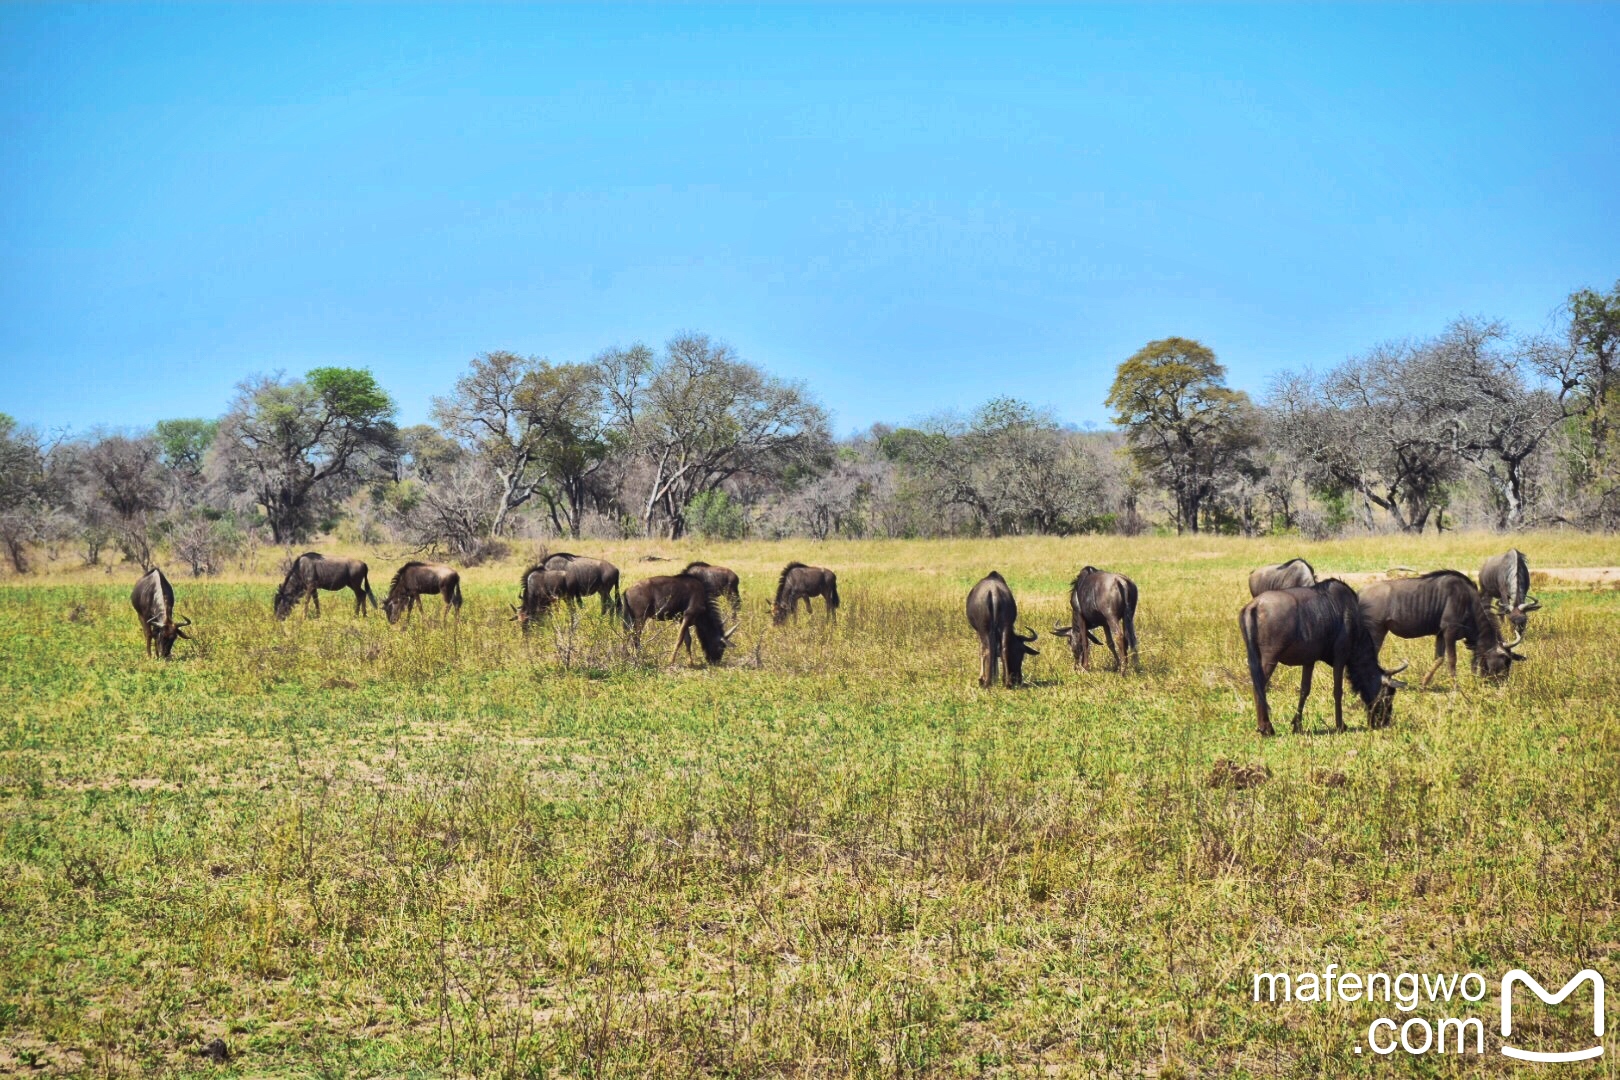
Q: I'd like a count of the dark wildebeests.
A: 14